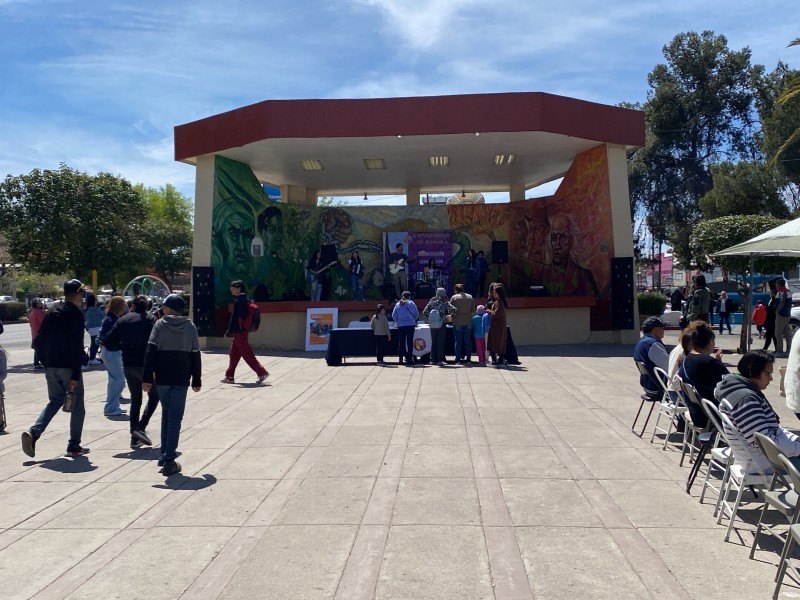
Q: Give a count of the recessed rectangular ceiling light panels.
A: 4